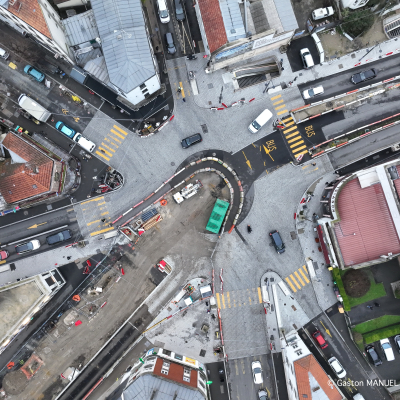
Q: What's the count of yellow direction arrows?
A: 4